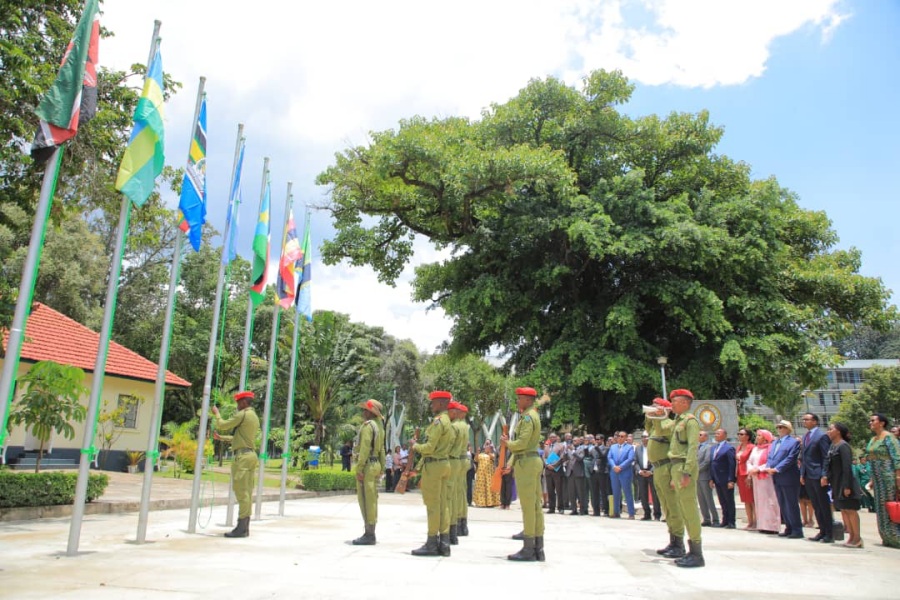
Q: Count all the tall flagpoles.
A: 7